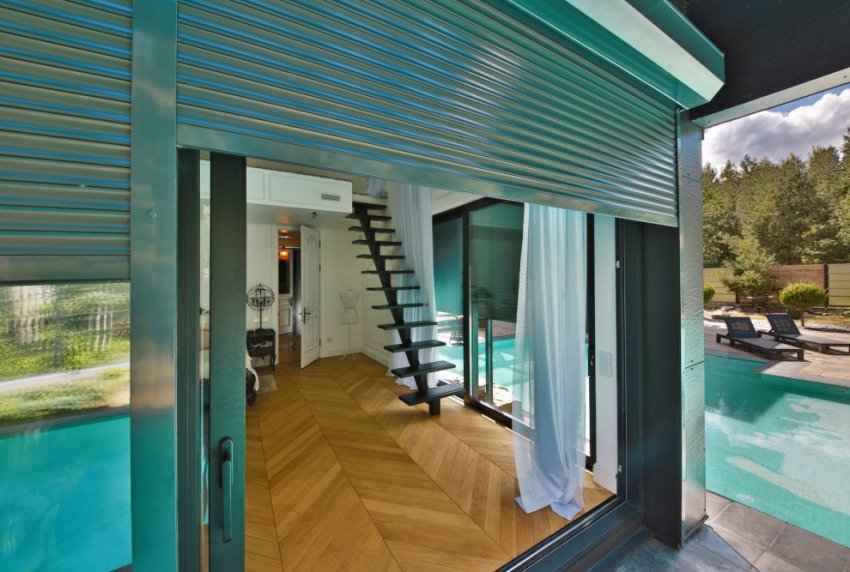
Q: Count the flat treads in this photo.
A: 12